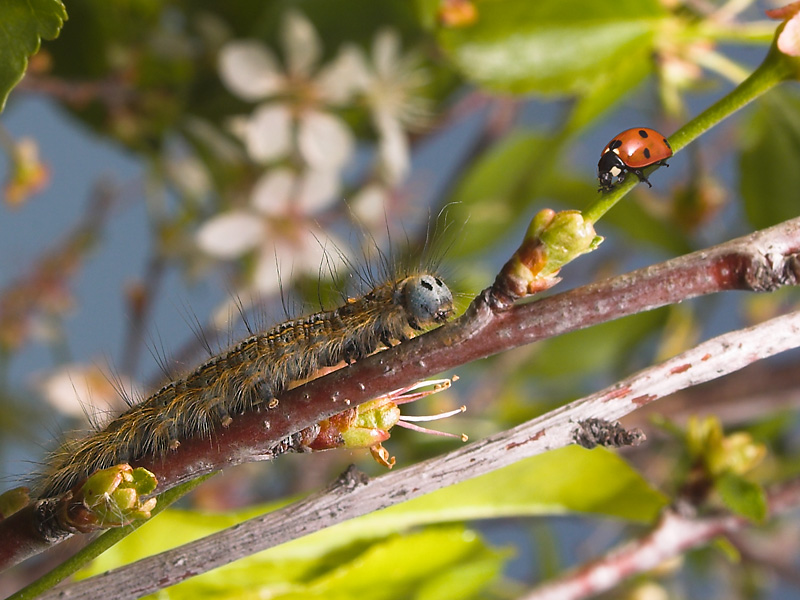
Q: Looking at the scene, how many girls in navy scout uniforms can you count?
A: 0